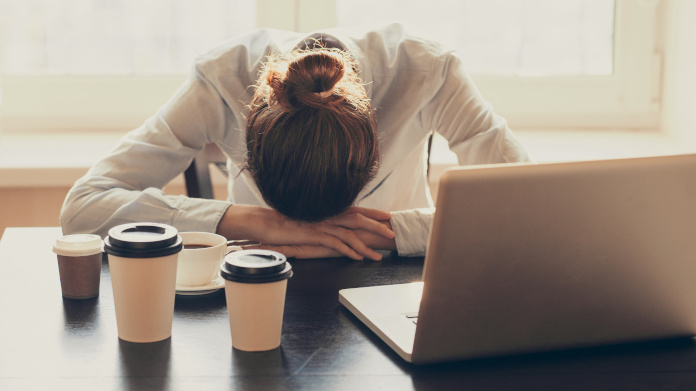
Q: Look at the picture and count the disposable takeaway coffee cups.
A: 3